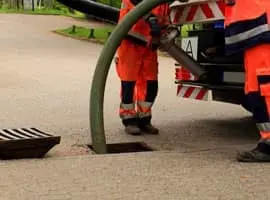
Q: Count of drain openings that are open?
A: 1